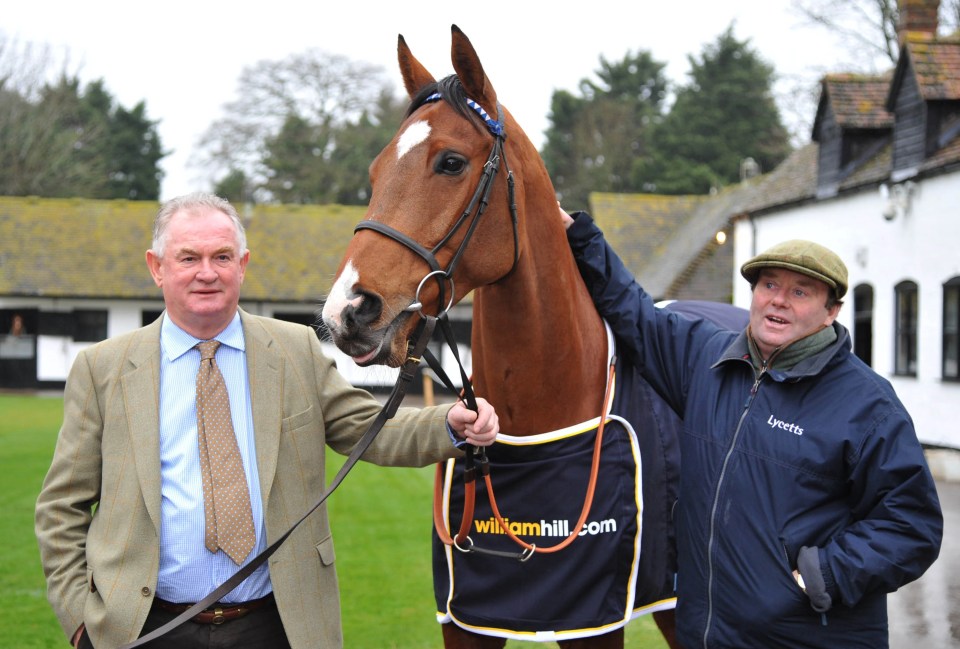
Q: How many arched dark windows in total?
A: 3